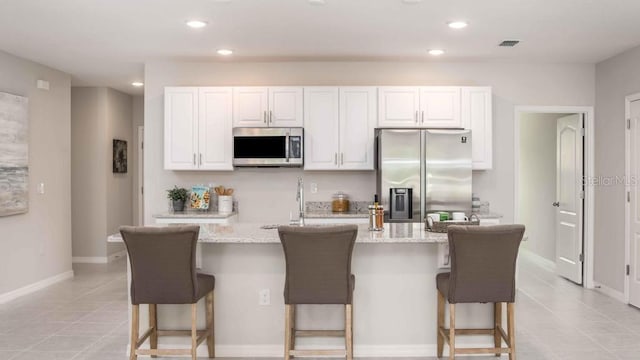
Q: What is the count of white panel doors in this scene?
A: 2